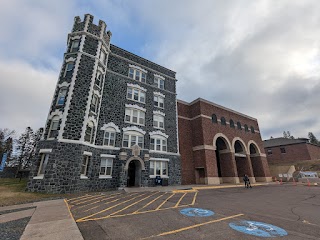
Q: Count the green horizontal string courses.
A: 0